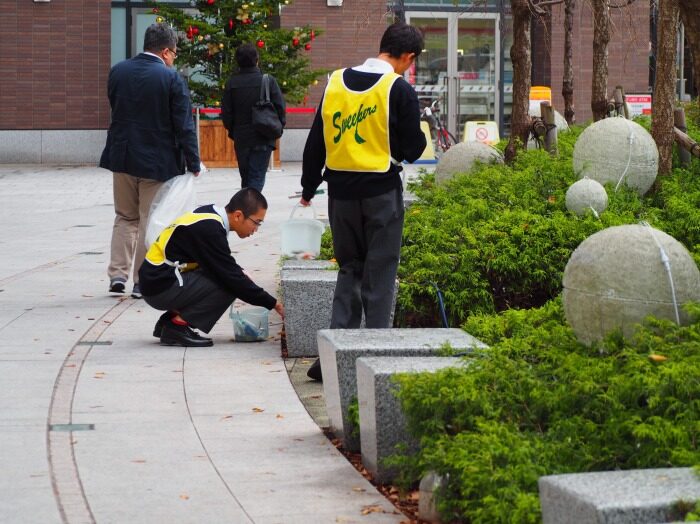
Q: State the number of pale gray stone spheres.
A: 5